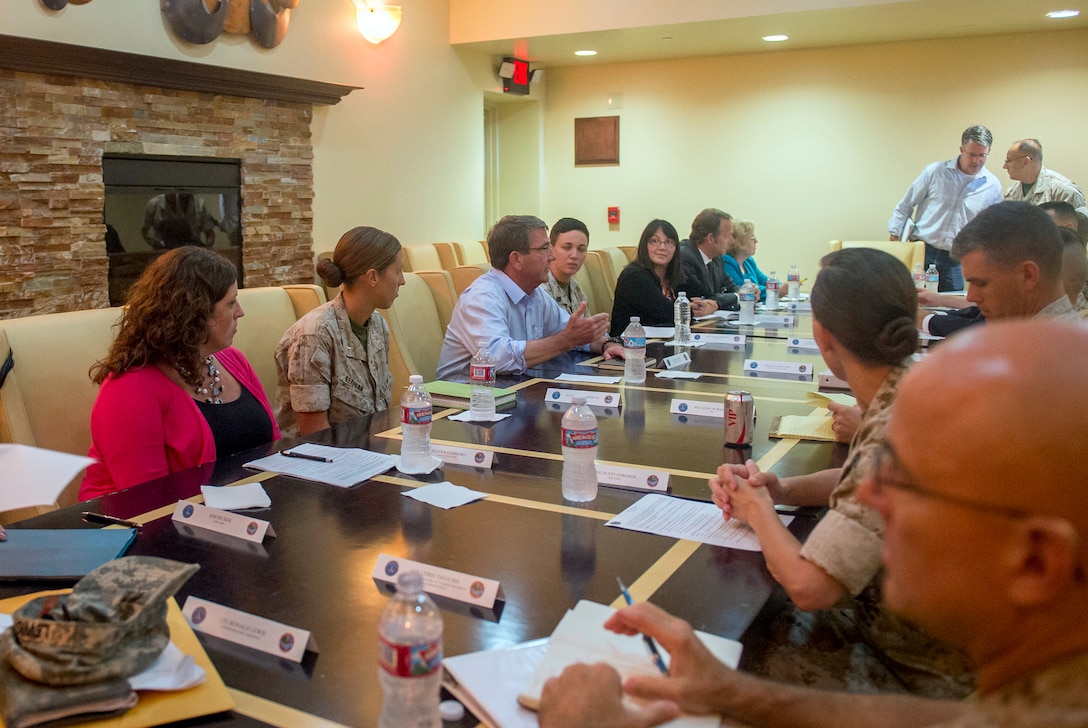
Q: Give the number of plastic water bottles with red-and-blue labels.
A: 10